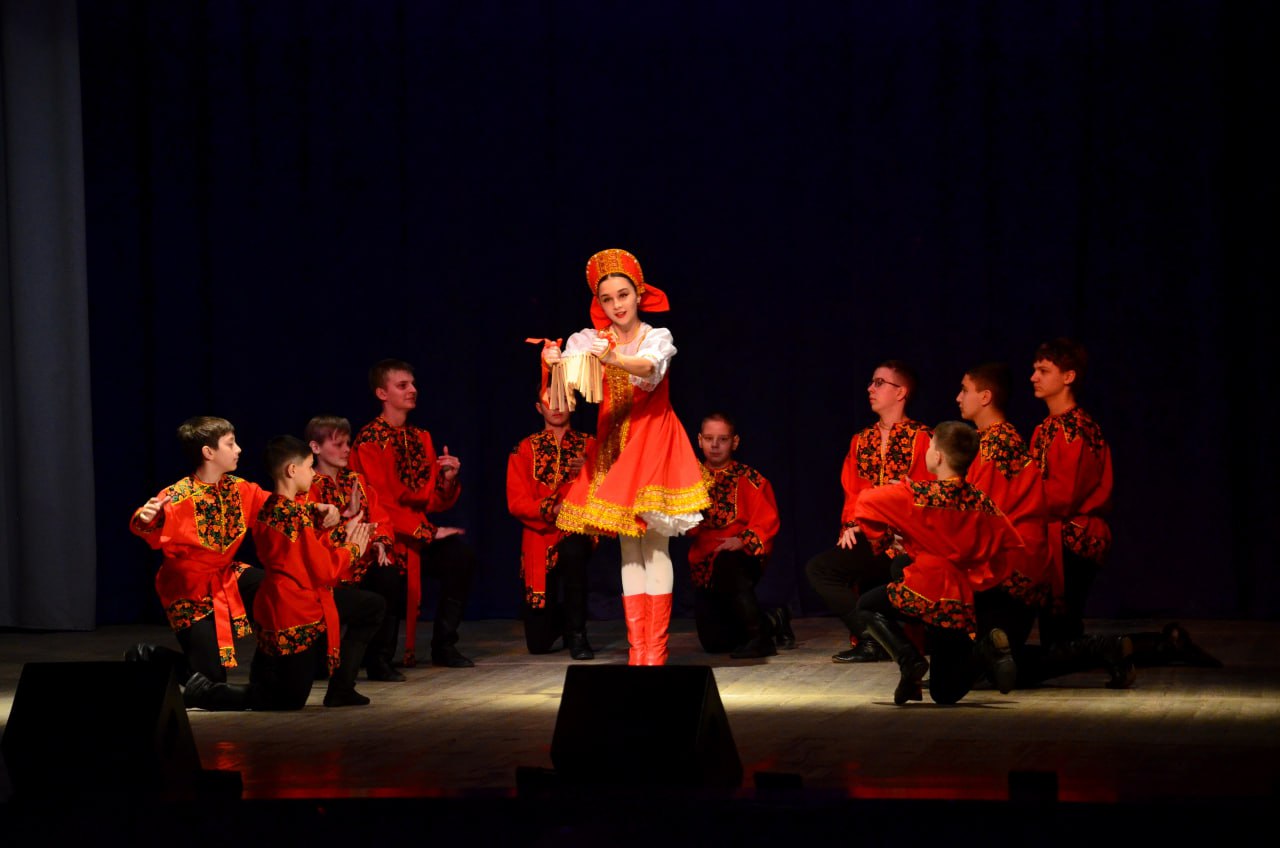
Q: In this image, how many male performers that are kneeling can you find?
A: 10